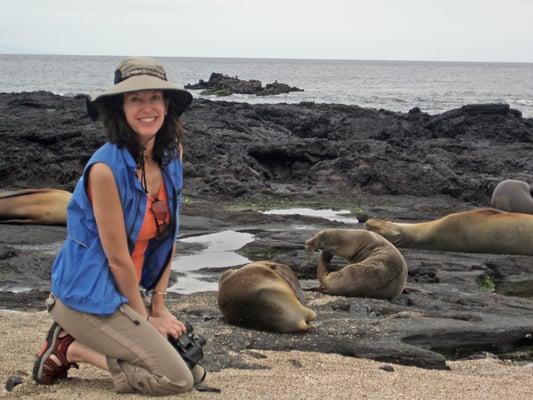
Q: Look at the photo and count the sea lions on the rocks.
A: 5